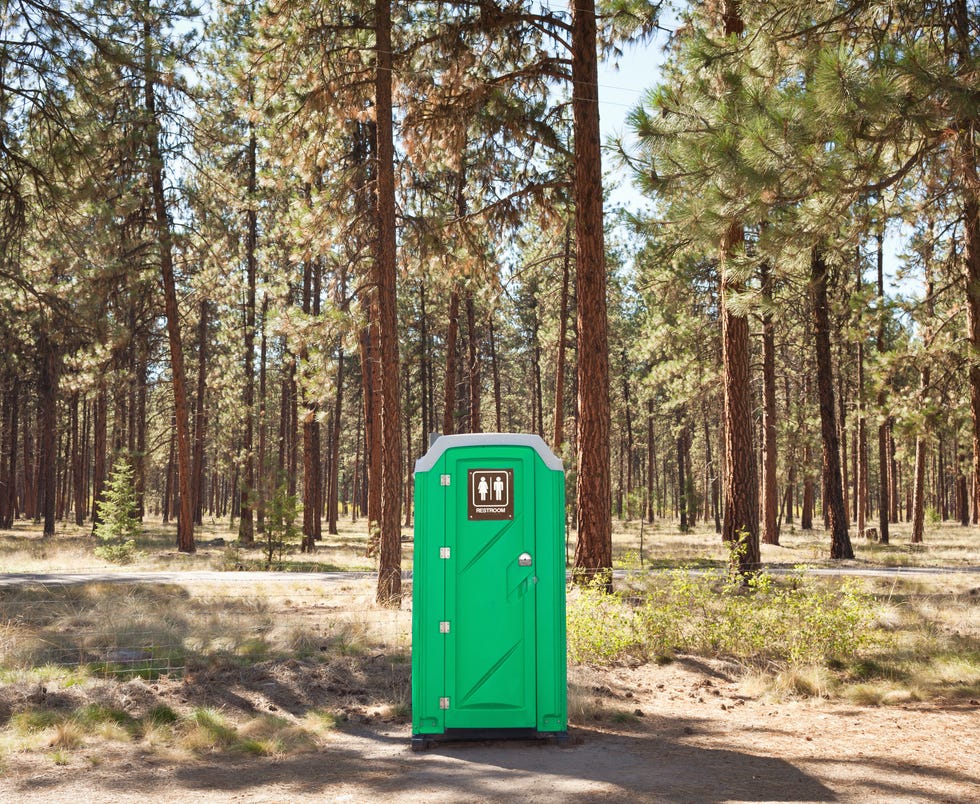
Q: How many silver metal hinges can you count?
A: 4